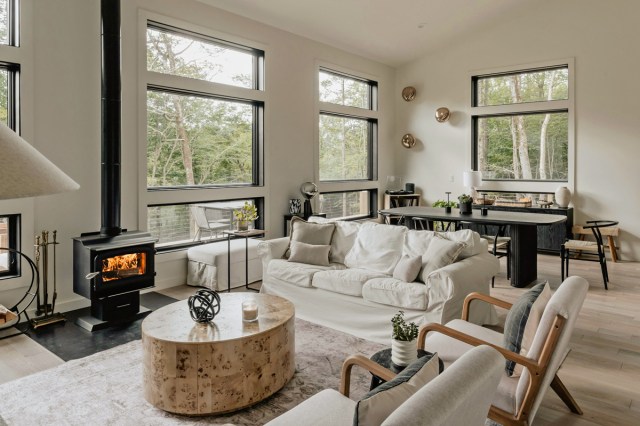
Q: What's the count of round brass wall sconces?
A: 3